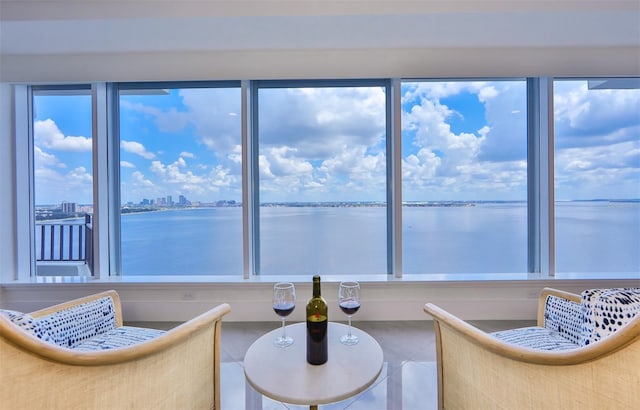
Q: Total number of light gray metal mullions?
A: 4